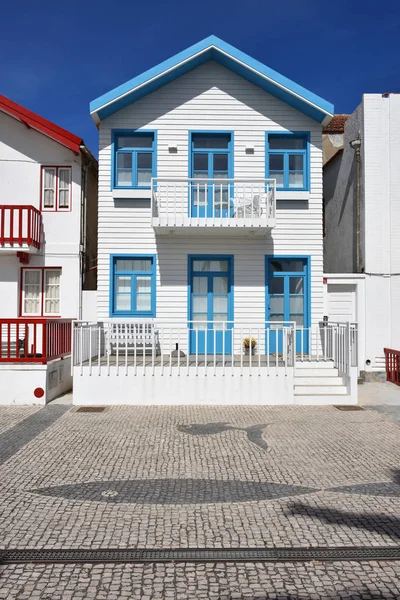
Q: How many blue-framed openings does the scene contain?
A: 6